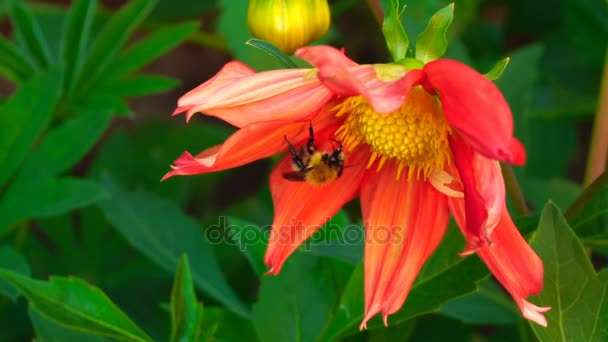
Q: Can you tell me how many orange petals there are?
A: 8